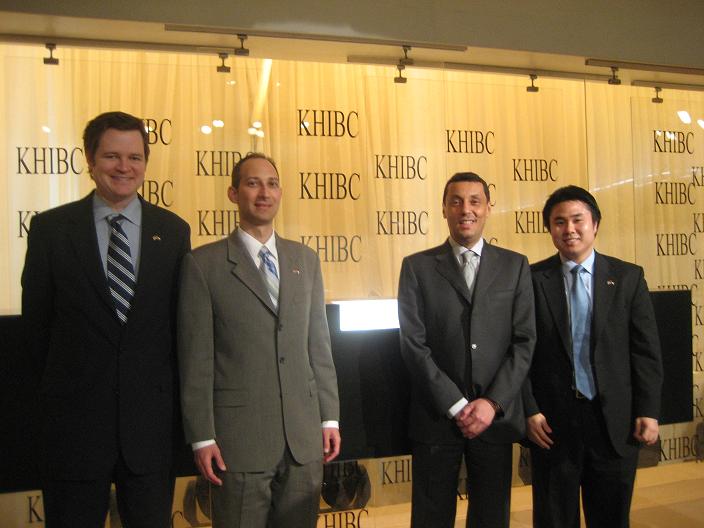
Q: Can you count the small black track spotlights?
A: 8